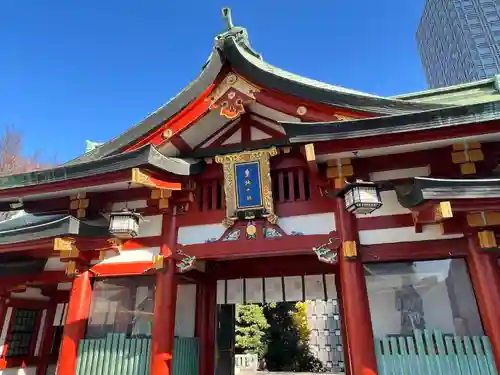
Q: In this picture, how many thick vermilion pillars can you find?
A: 4